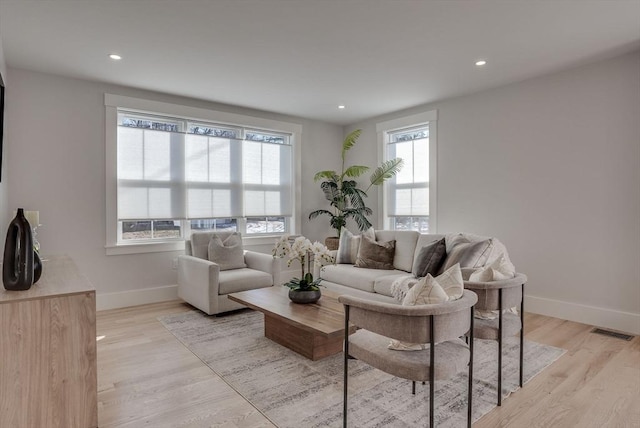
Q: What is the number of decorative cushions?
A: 7